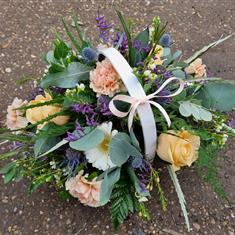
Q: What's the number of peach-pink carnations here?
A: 4